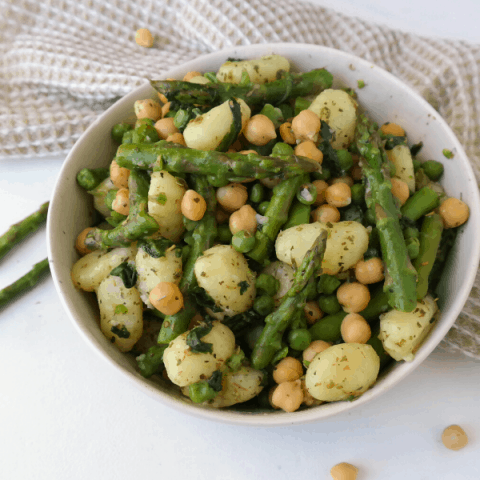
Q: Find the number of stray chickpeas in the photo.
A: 3